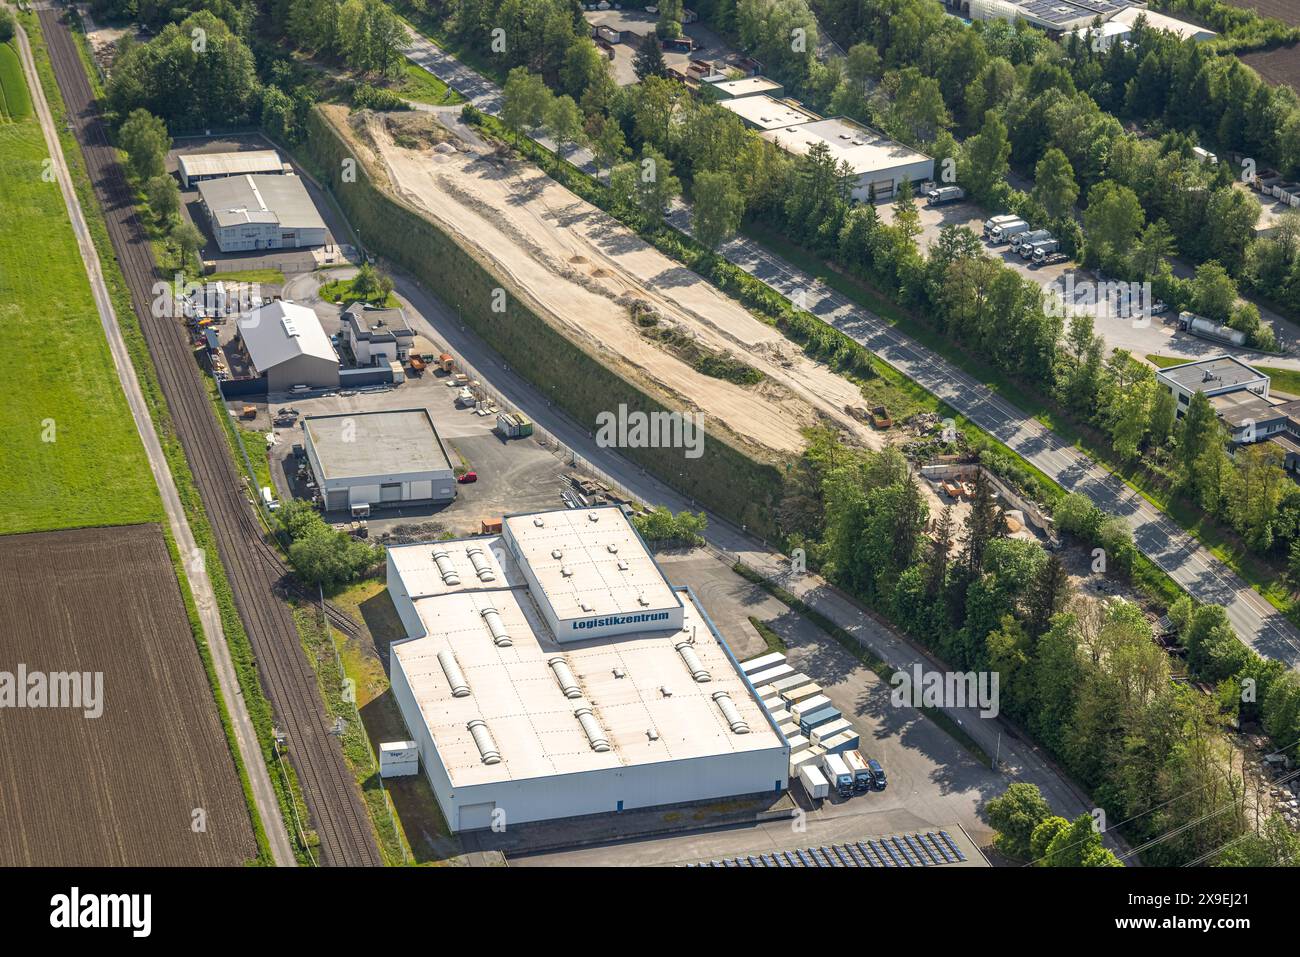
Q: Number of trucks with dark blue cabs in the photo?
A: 2